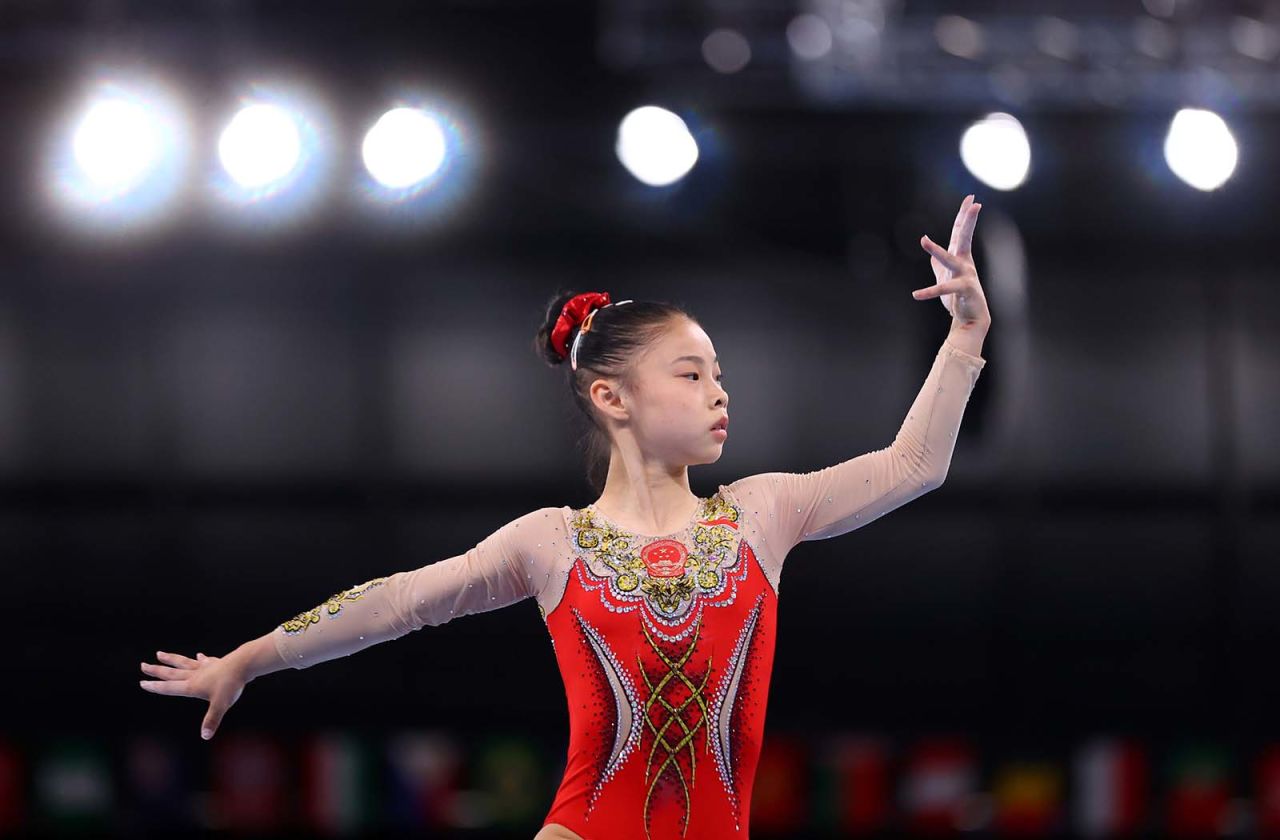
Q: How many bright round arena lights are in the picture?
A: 6